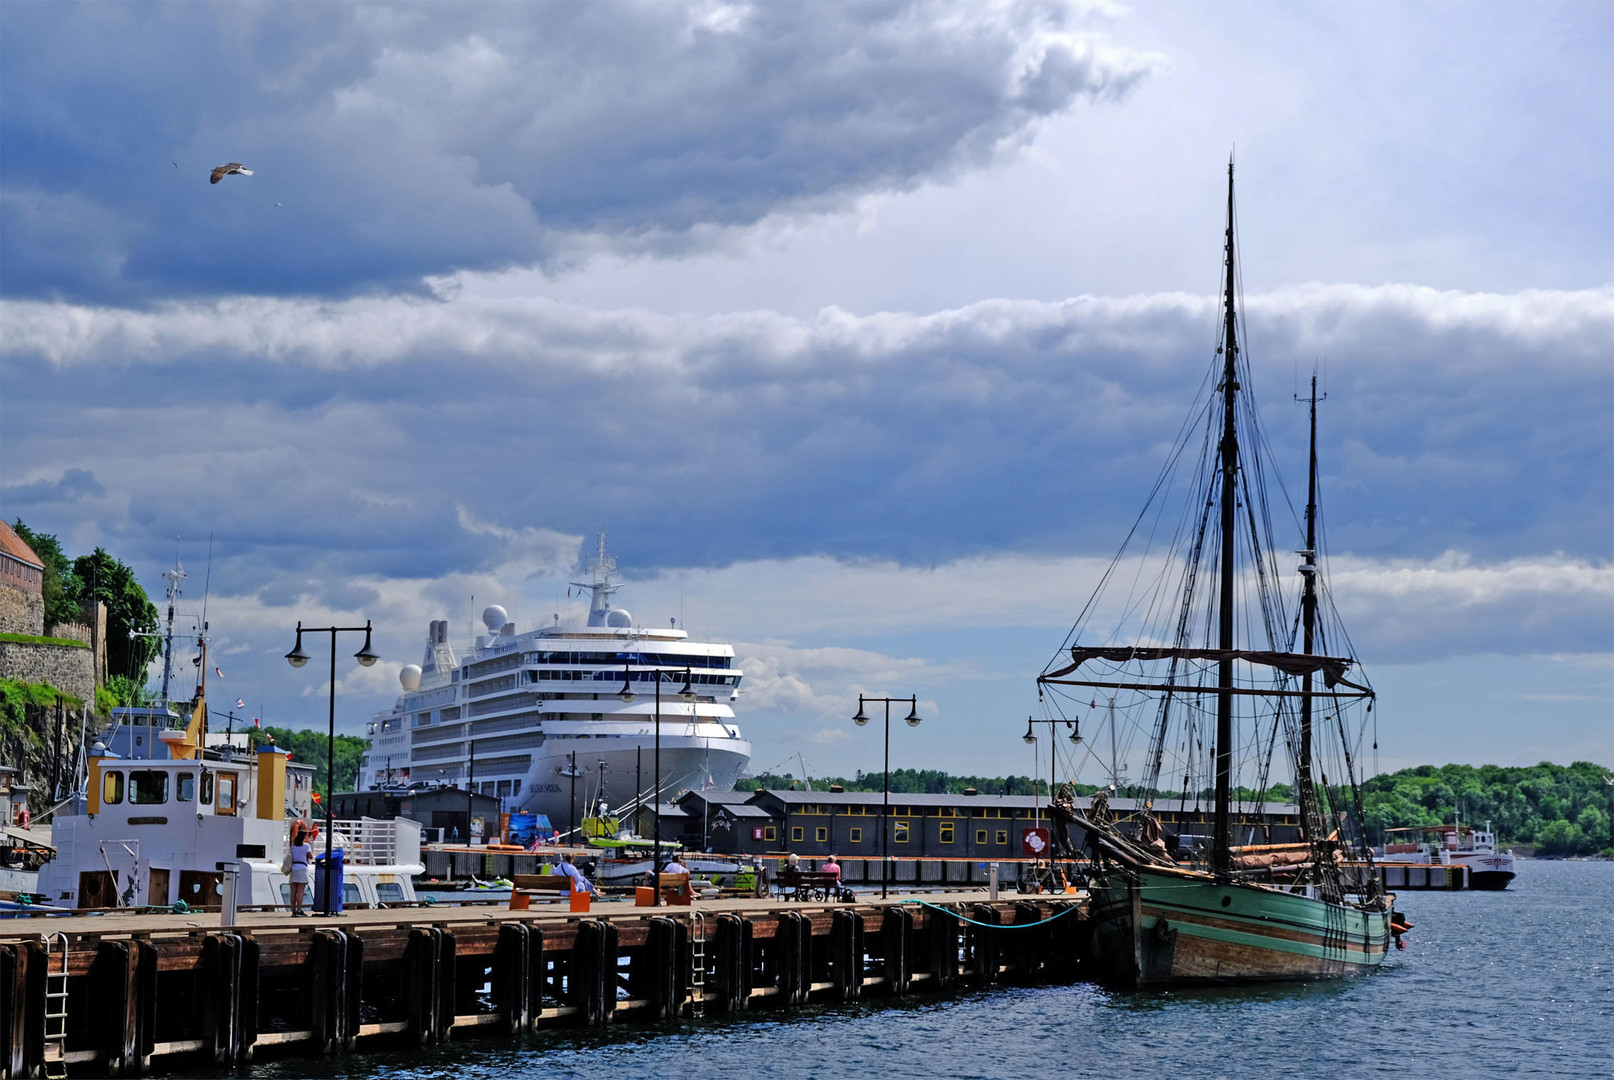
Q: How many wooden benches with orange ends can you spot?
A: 2